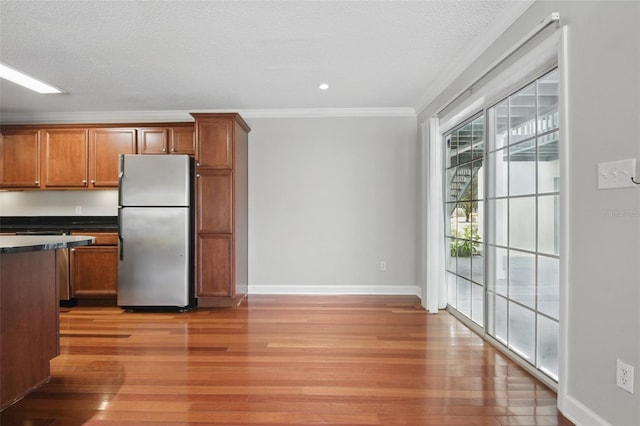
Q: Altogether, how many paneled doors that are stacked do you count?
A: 3